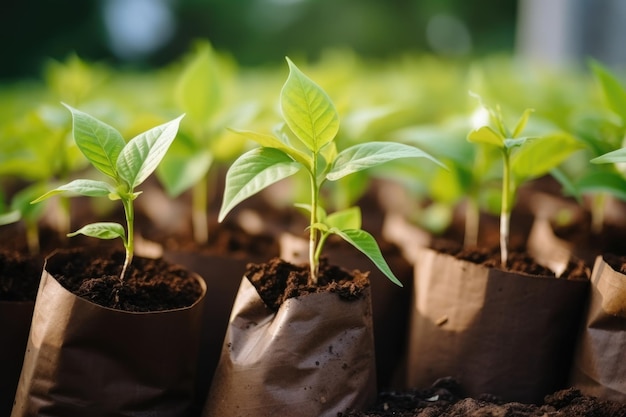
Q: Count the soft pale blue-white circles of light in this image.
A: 2